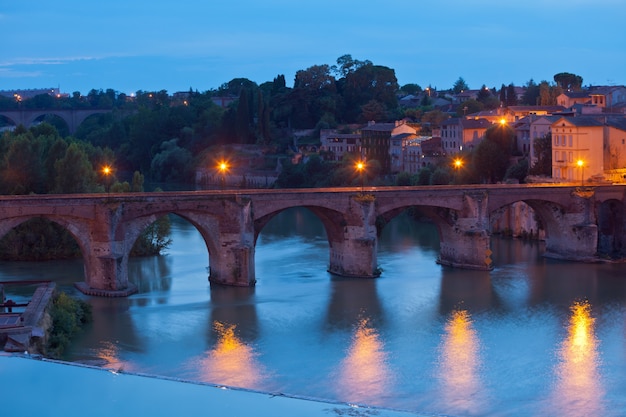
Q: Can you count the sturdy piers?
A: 5